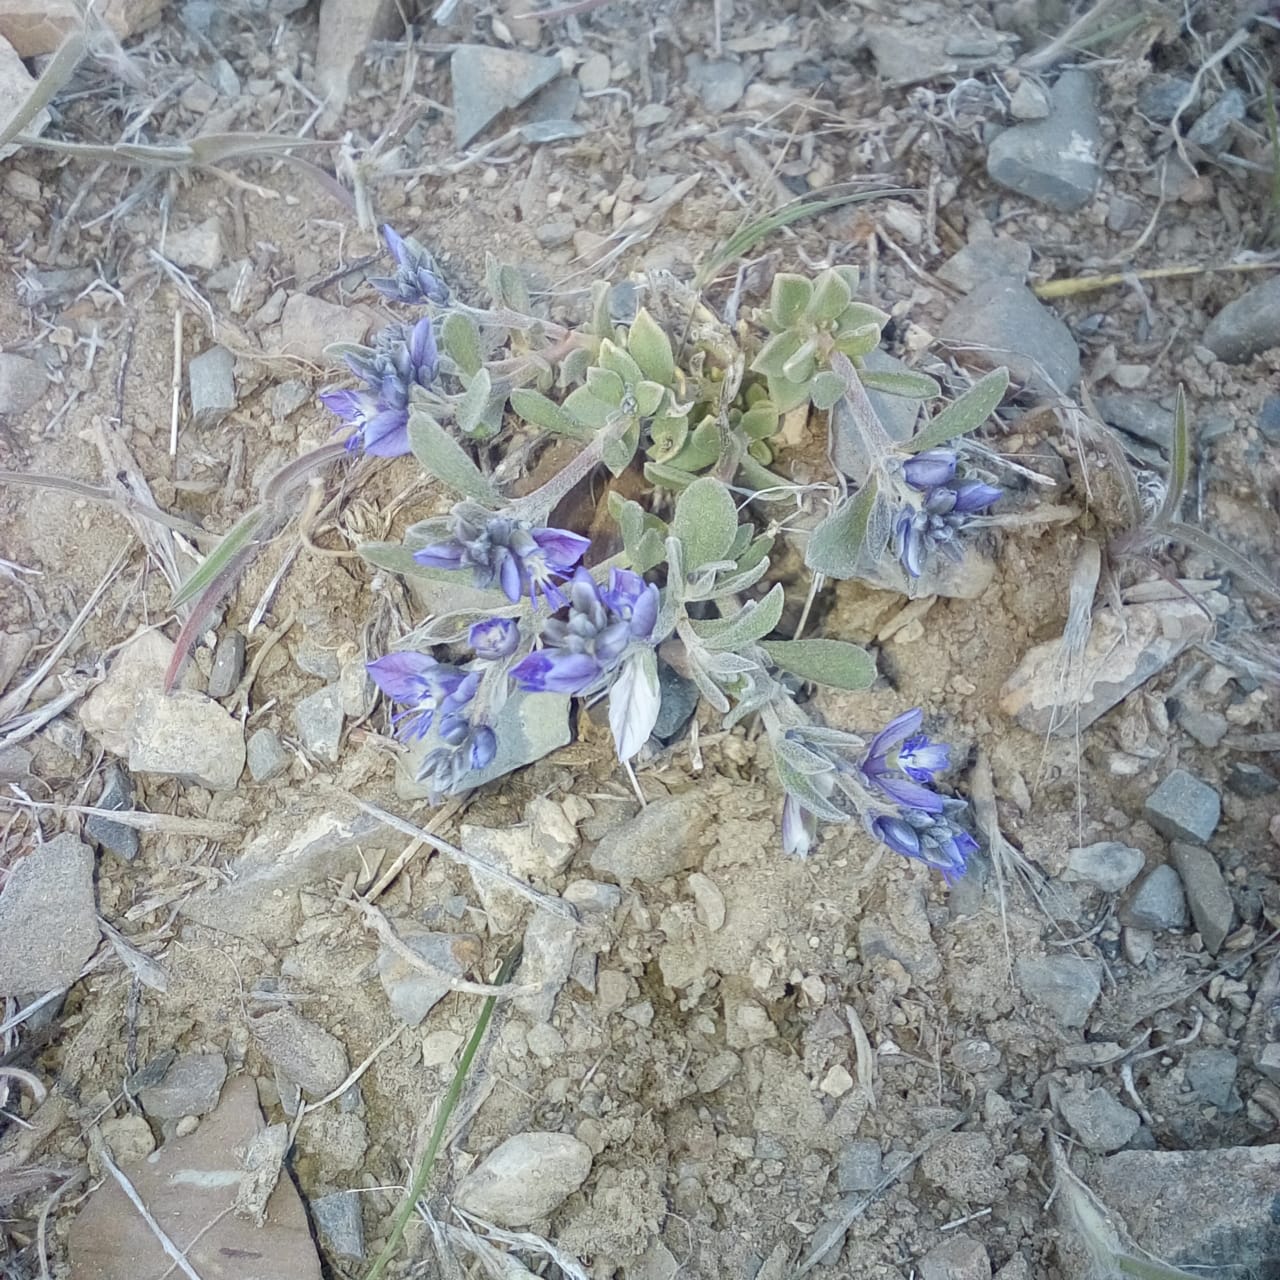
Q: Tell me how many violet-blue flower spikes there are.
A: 7